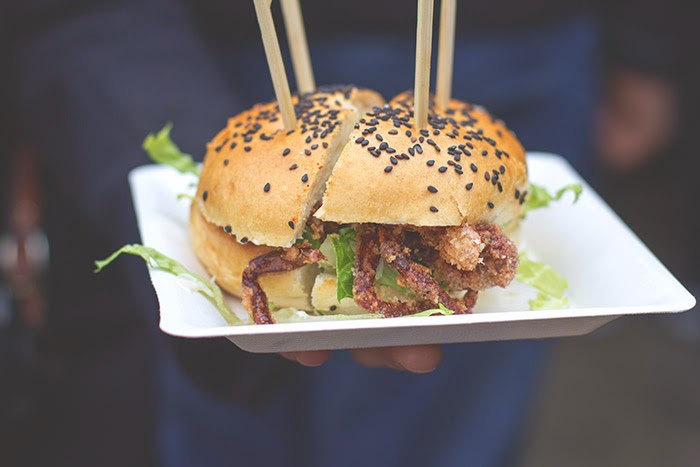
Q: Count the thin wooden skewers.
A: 4